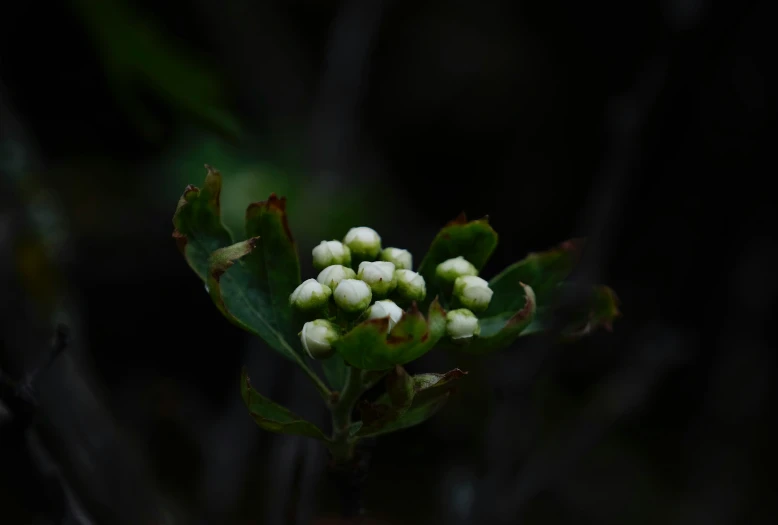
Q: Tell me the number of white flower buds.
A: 13